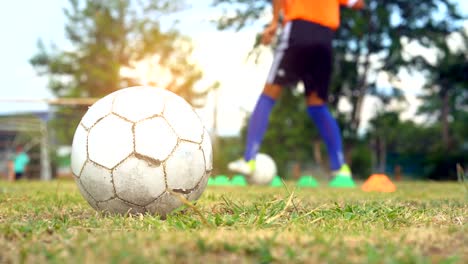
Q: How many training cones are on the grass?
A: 7